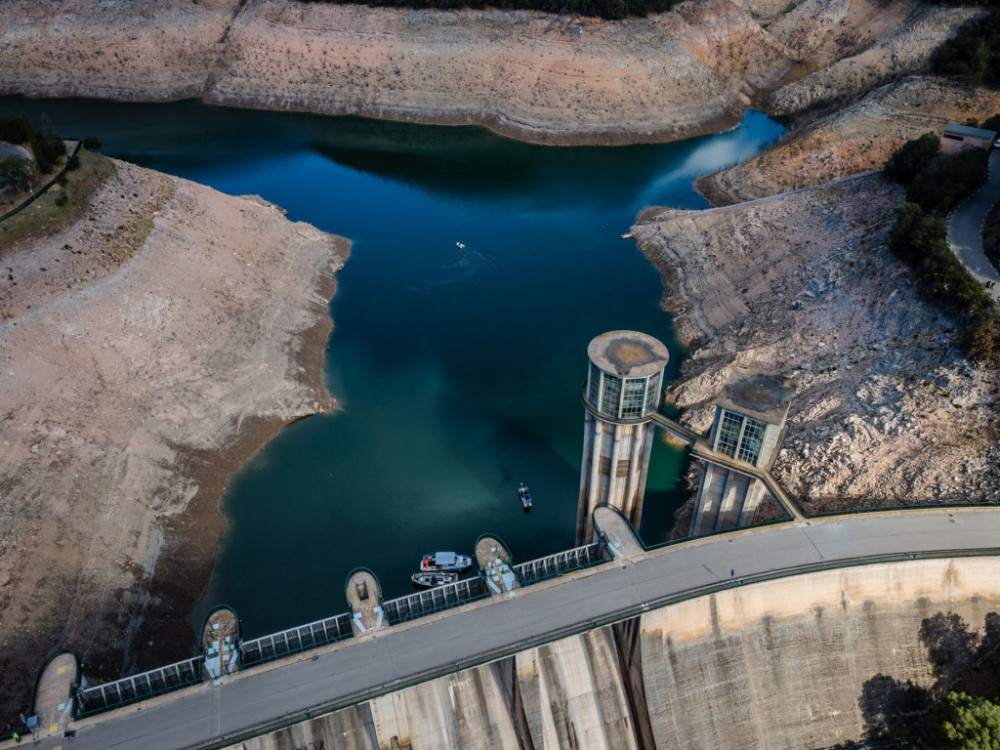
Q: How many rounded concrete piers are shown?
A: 5